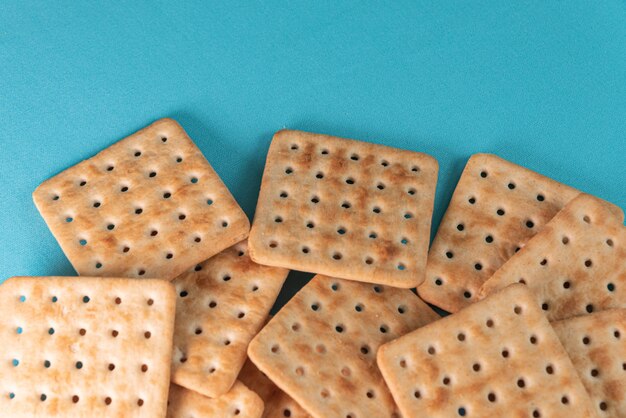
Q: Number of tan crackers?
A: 11